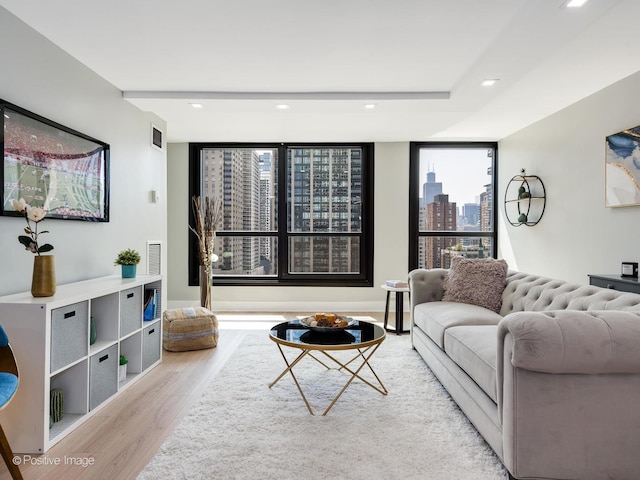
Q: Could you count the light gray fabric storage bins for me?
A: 4